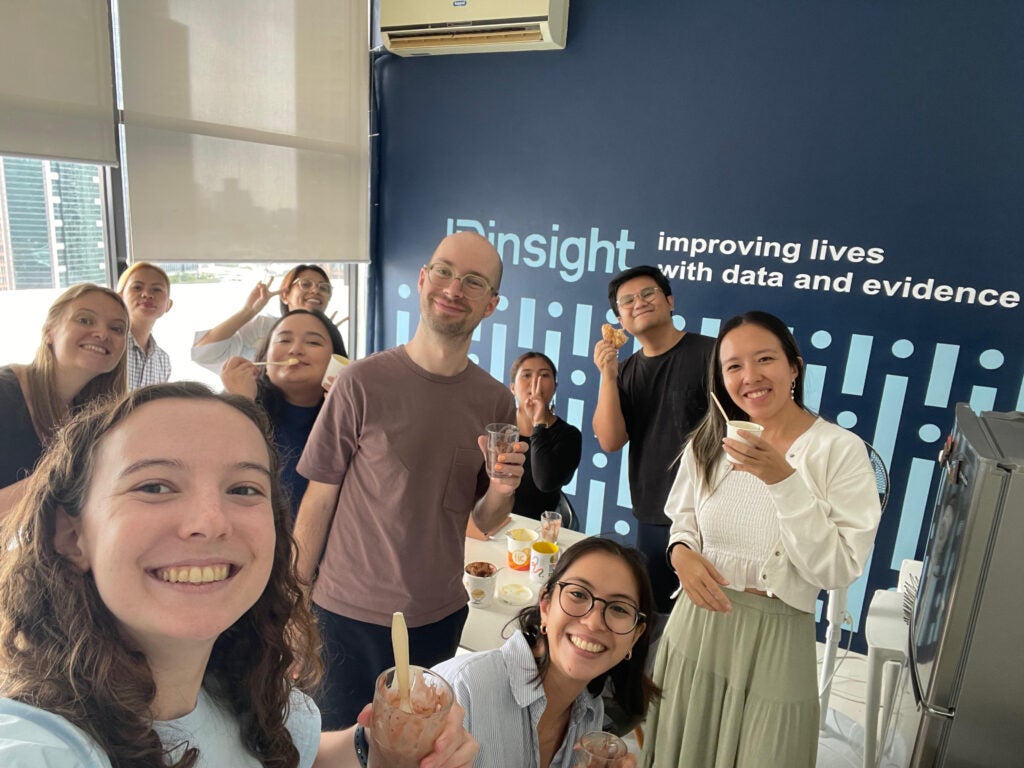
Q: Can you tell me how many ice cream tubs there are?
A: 2